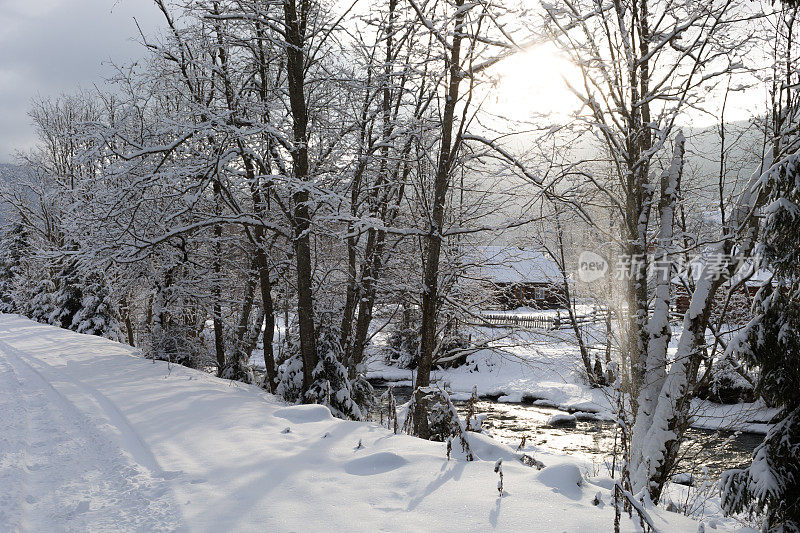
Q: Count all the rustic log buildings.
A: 2